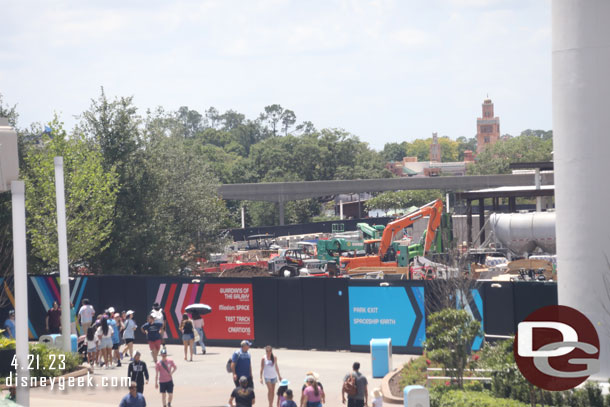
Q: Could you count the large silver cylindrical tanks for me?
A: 1